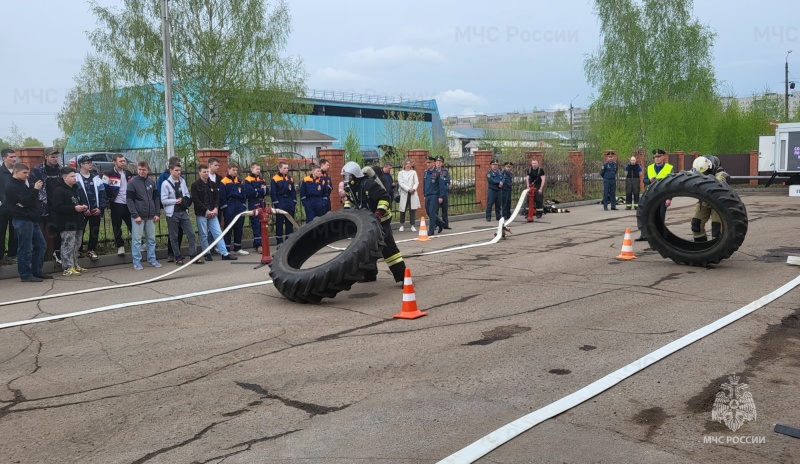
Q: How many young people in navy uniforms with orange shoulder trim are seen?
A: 5